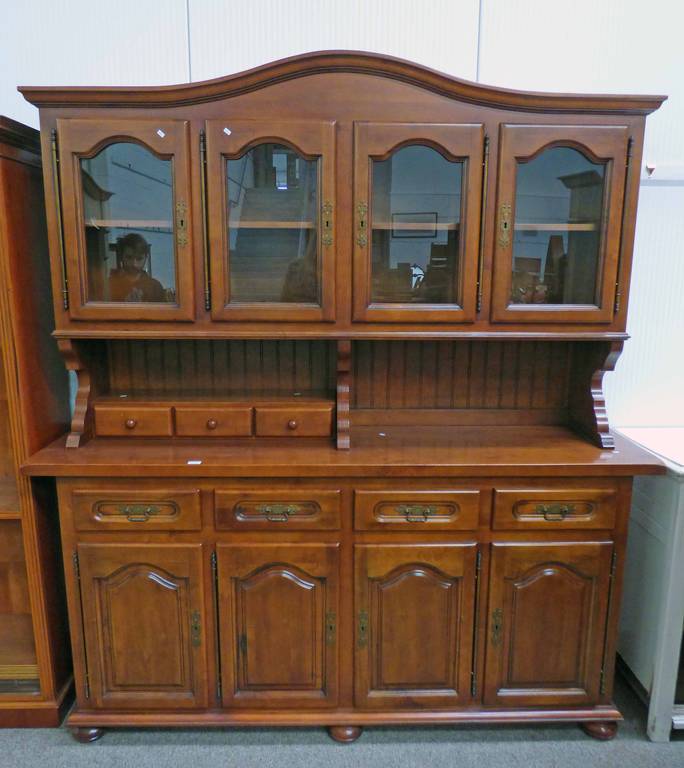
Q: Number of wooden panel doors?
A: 4